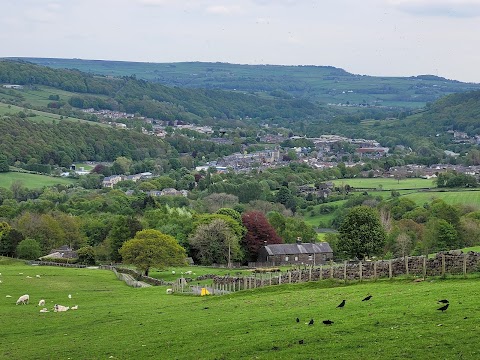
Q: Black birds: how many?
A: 7